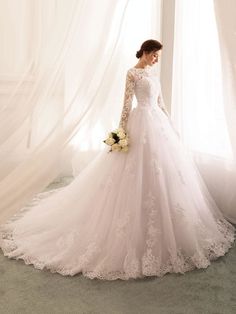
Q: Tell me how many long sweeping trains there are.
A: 1